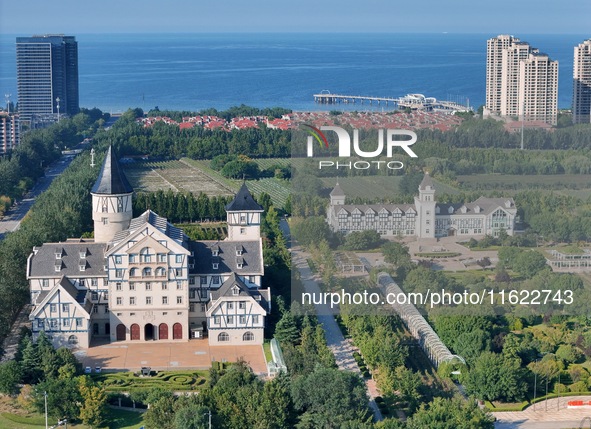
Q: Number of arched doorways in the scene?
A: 5